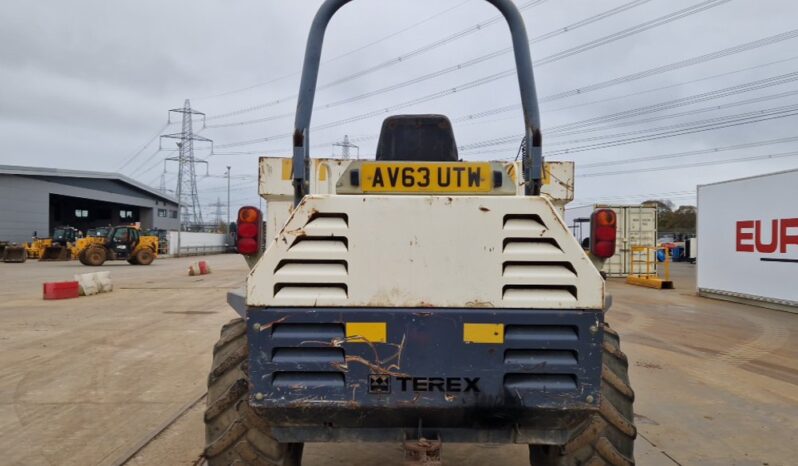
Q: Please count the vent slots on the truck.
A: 14